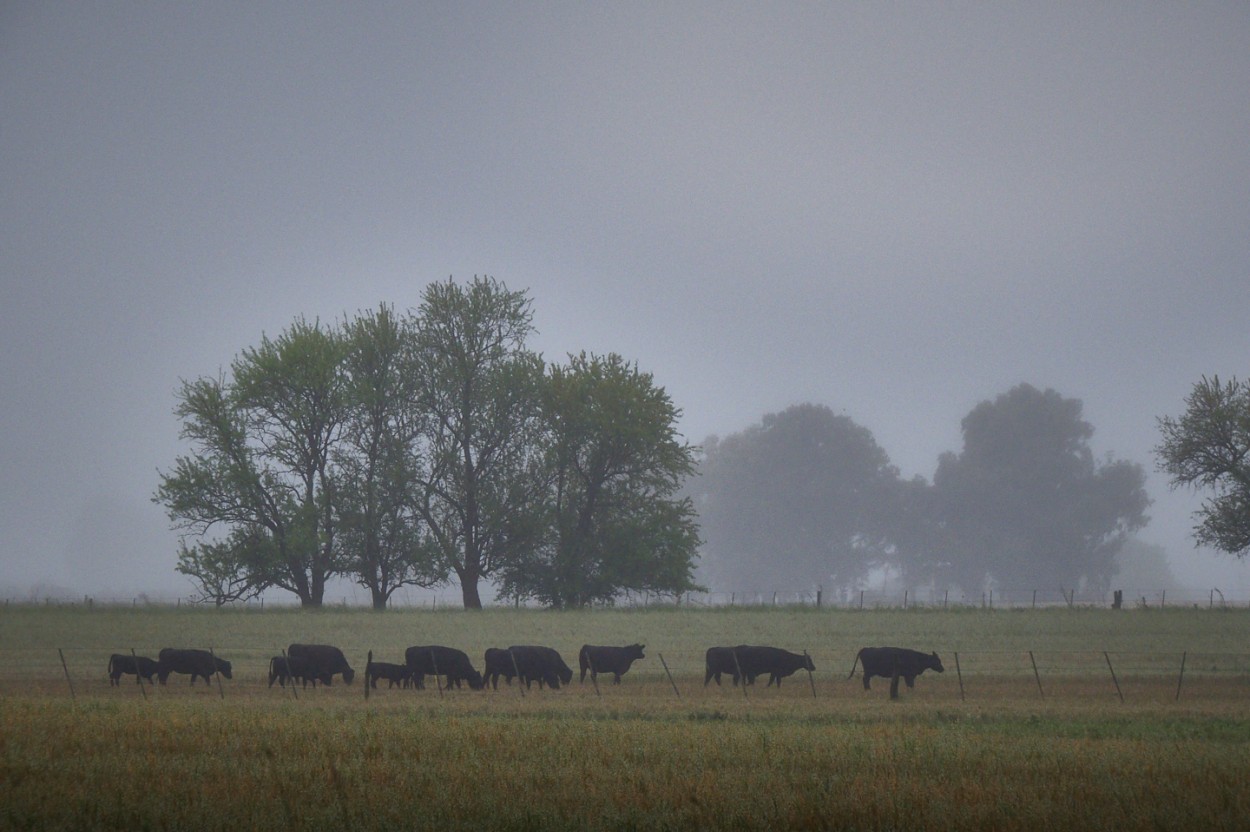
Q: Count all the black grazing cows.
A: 12